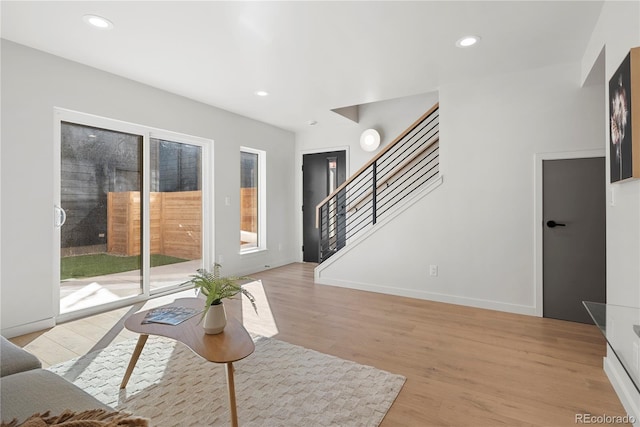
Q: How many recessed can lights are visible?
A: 3